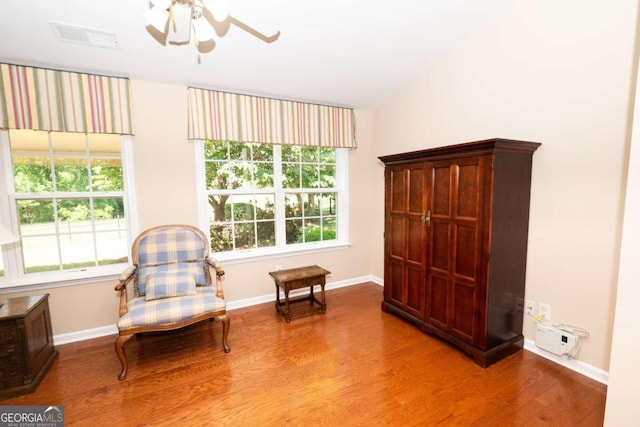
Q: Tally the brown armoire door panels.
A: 12